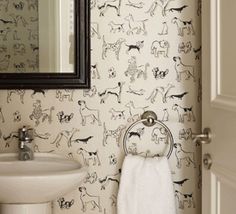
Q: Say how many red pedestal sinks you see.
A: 0